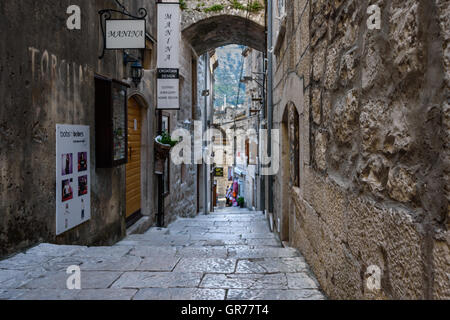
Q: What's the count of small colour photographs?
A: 4